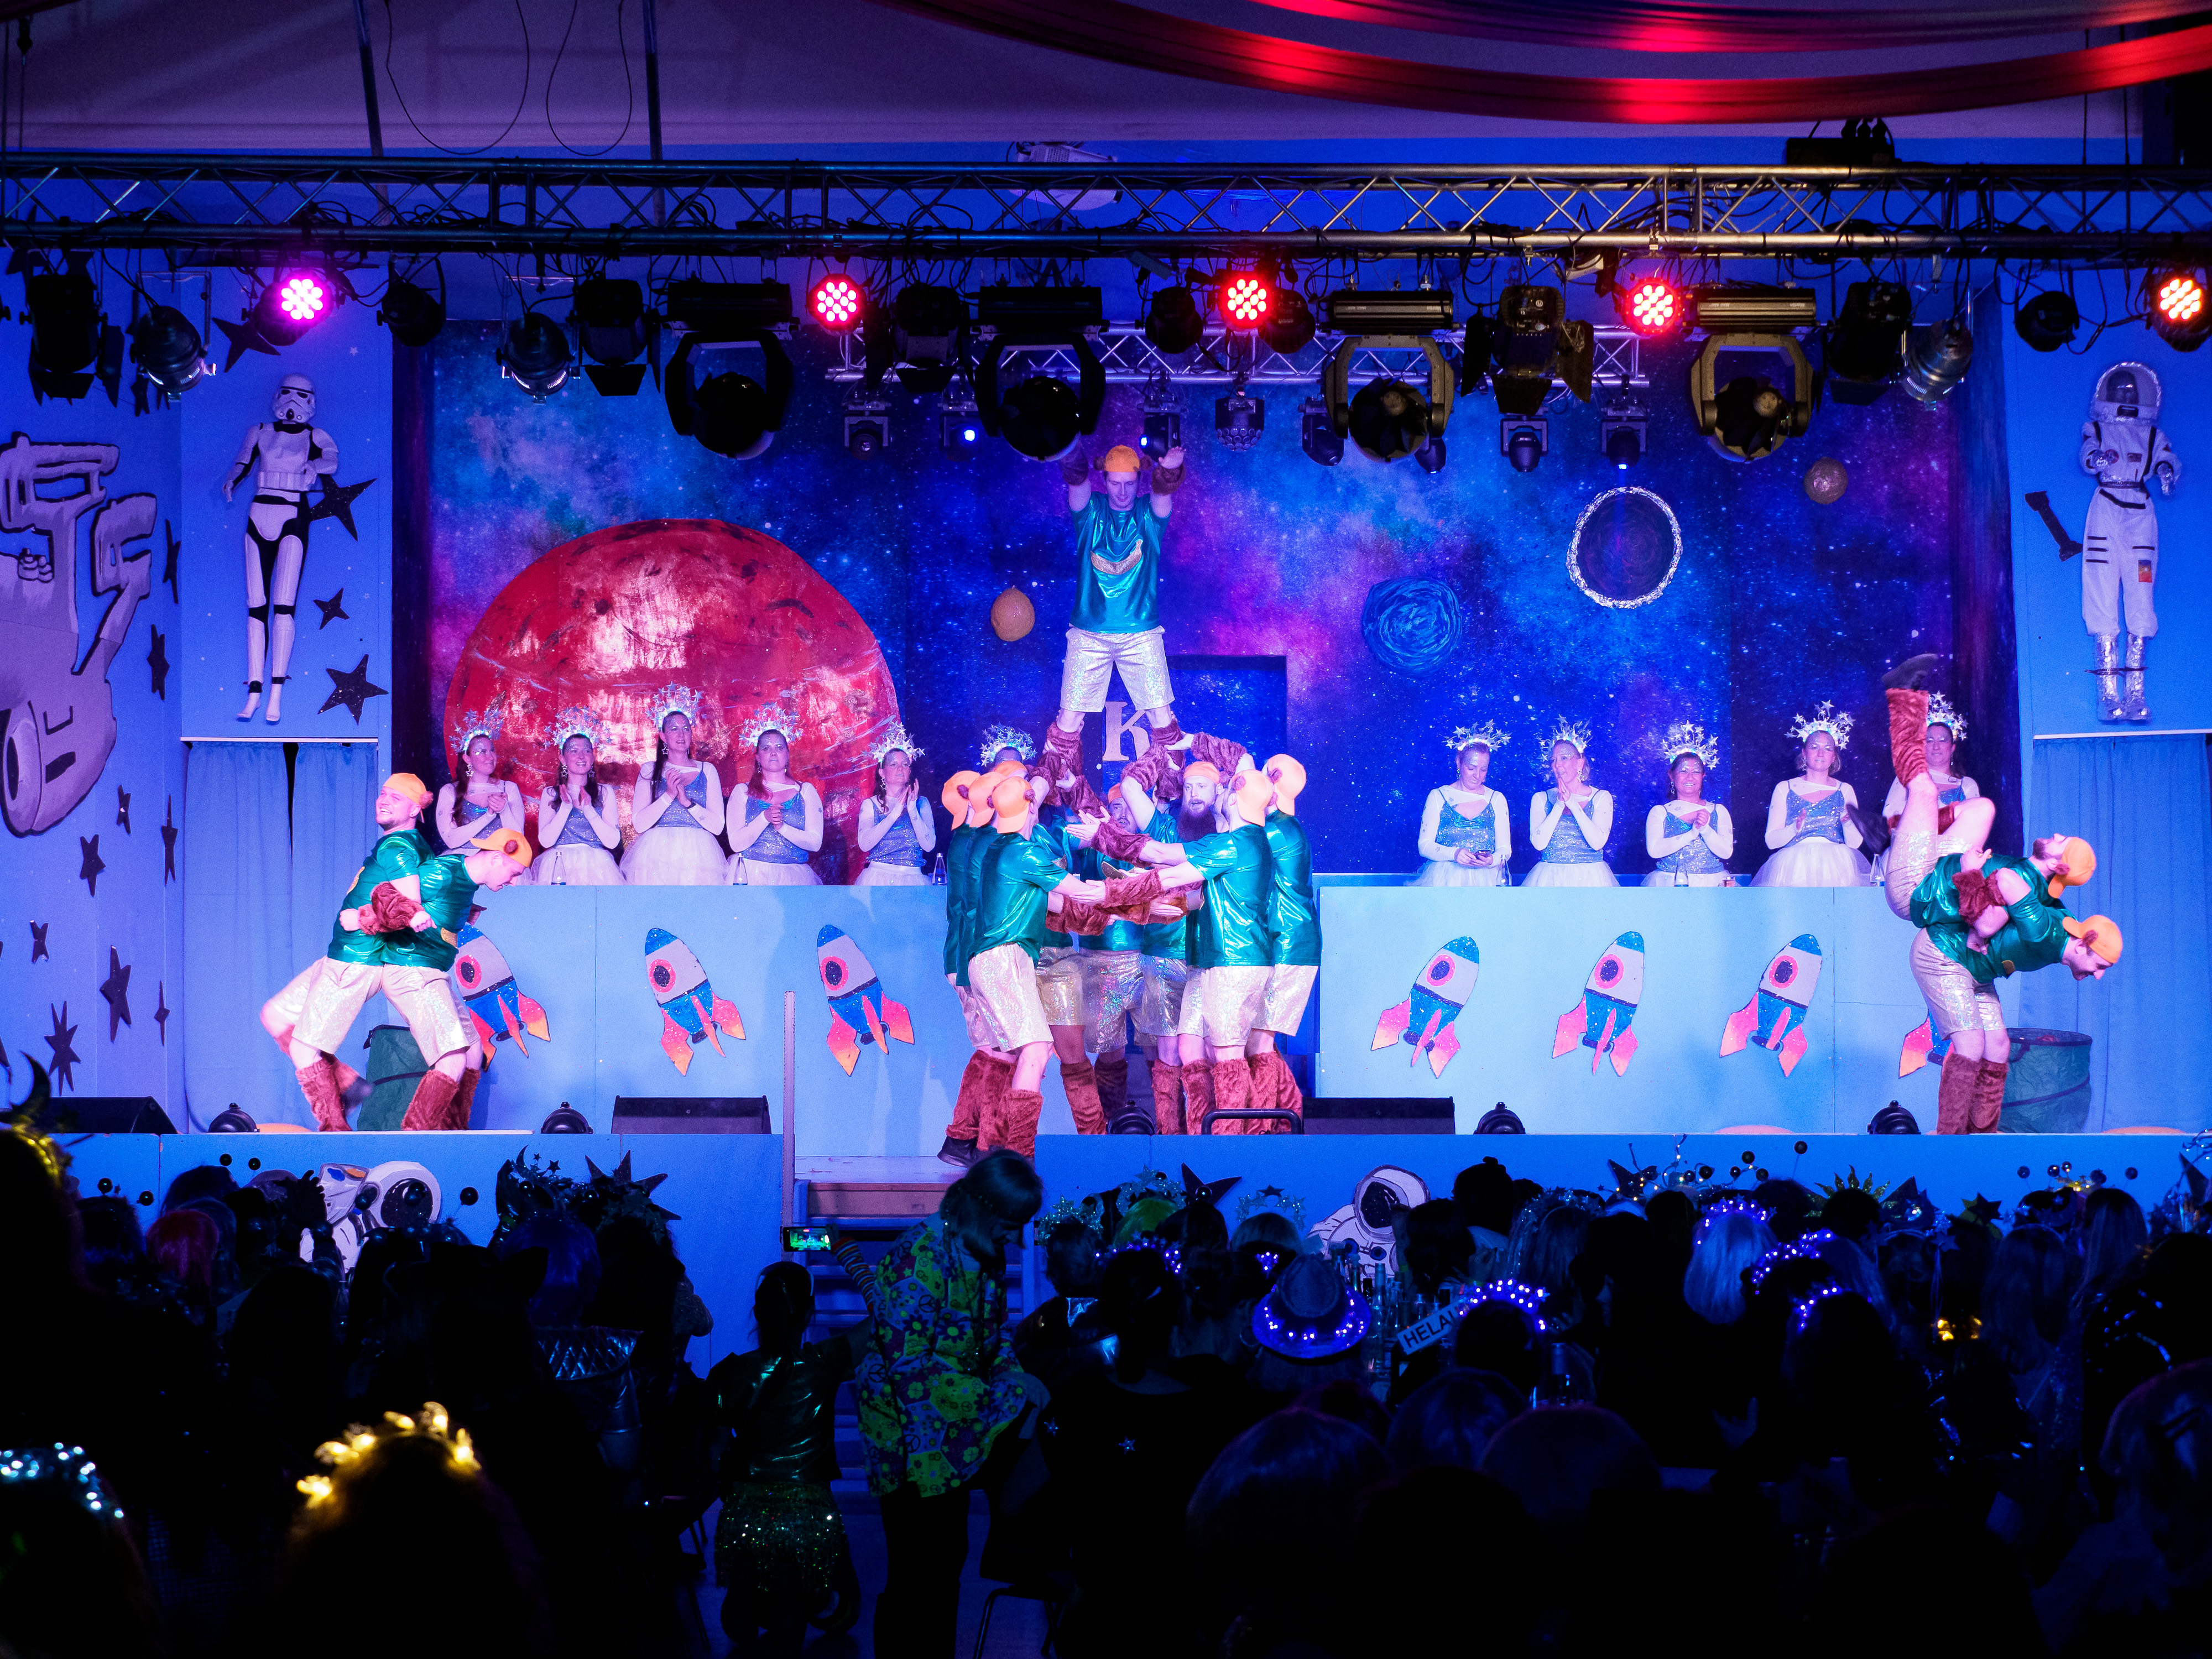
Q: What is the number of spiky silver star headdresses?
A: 11